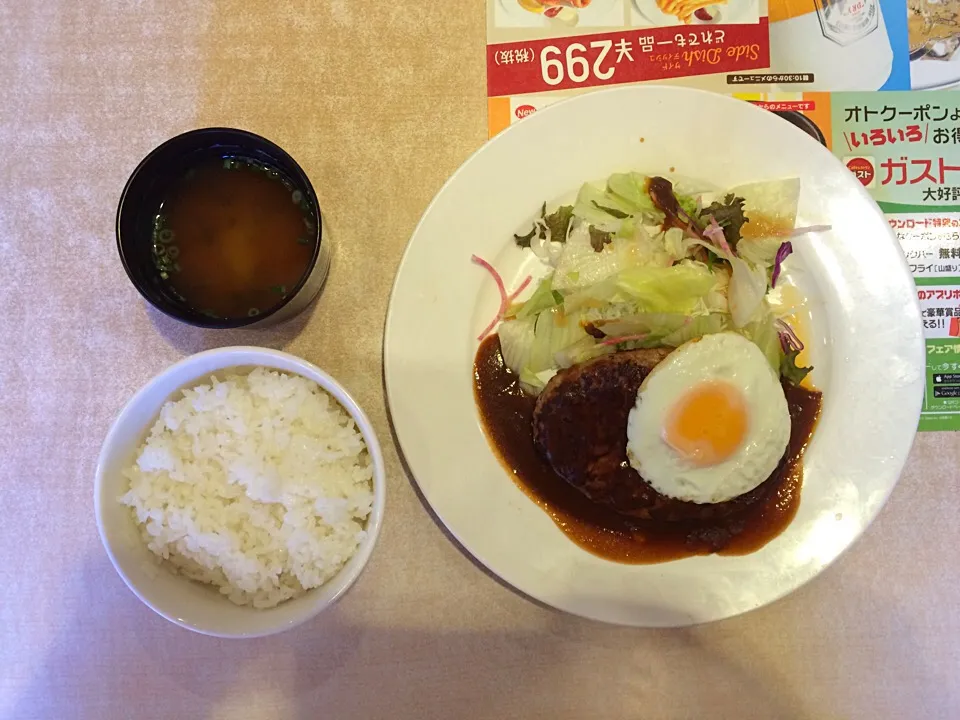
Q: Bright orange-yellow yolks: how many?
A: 1